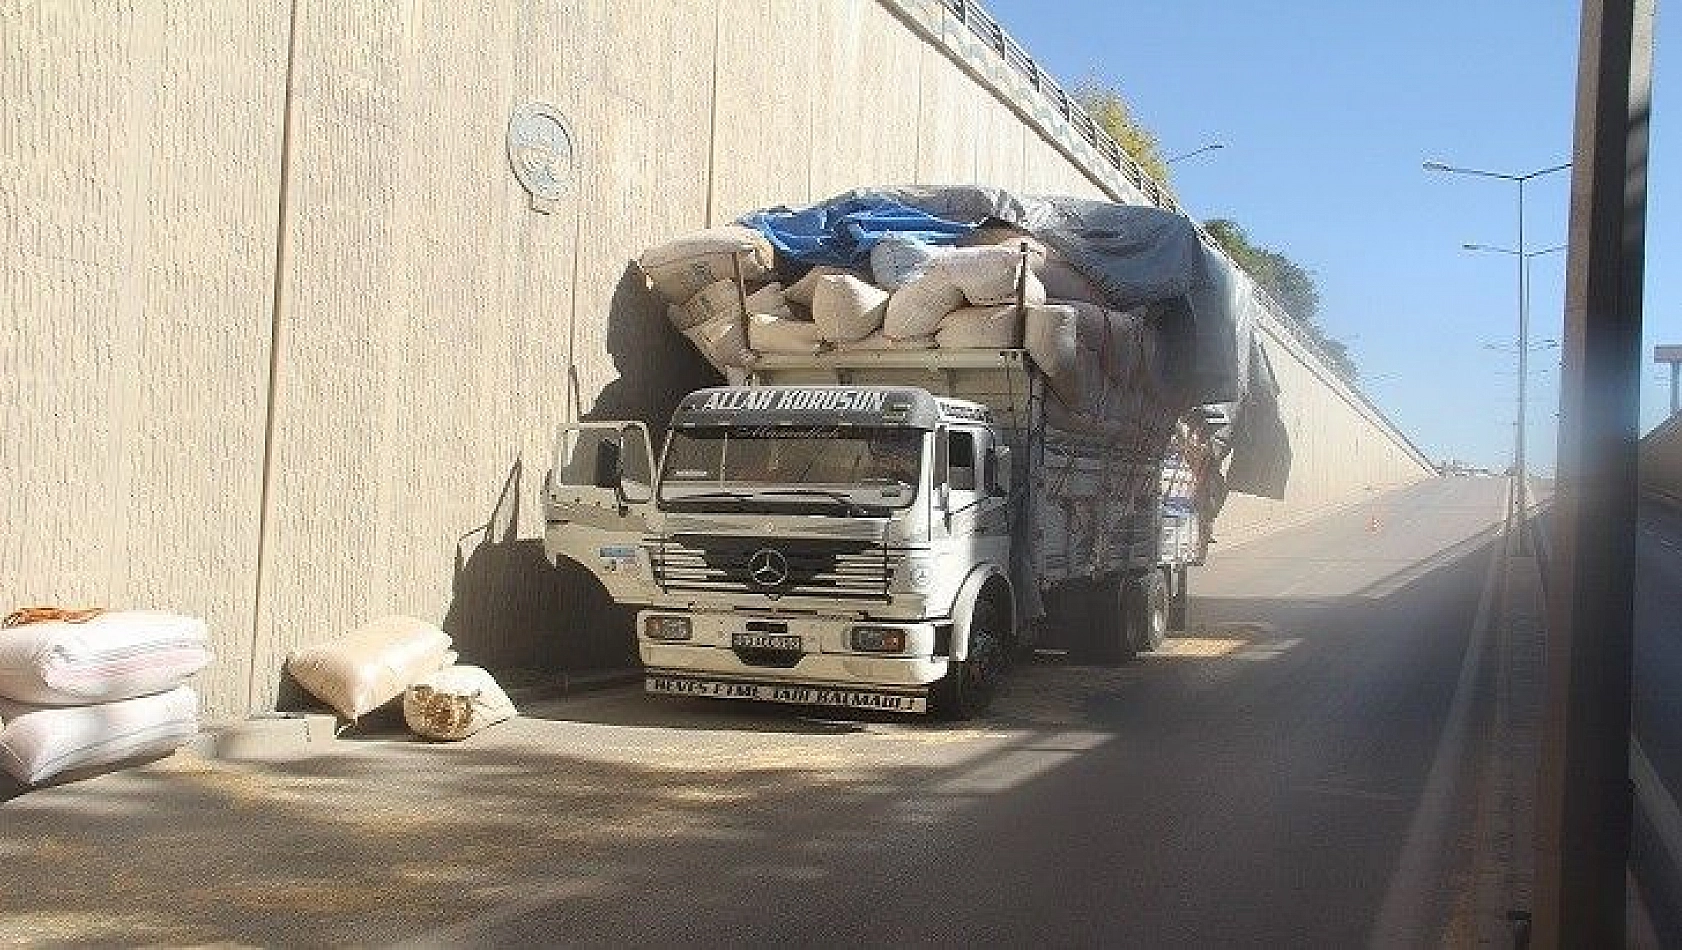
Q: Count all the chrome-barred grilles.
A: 1